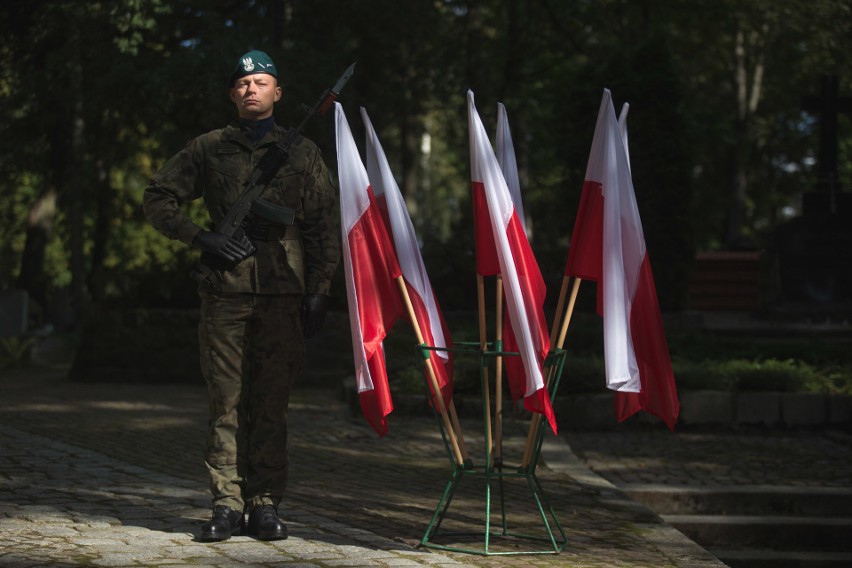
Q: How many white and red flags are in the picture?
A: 6